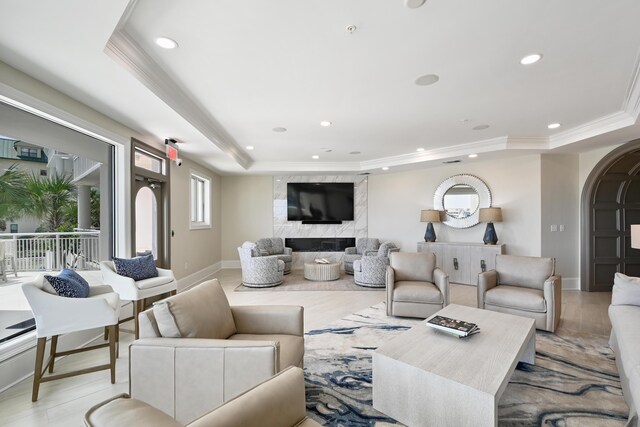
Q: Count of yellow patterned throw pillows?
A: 0